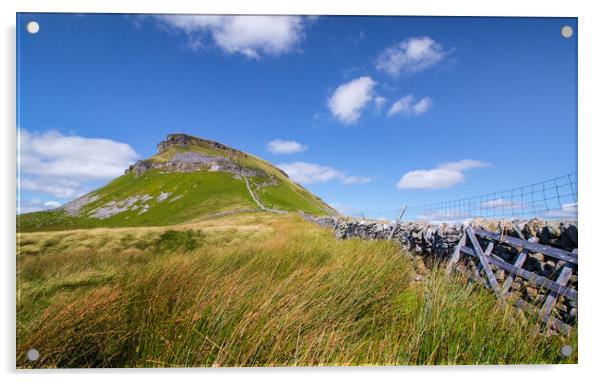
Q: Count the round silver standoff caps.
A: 4